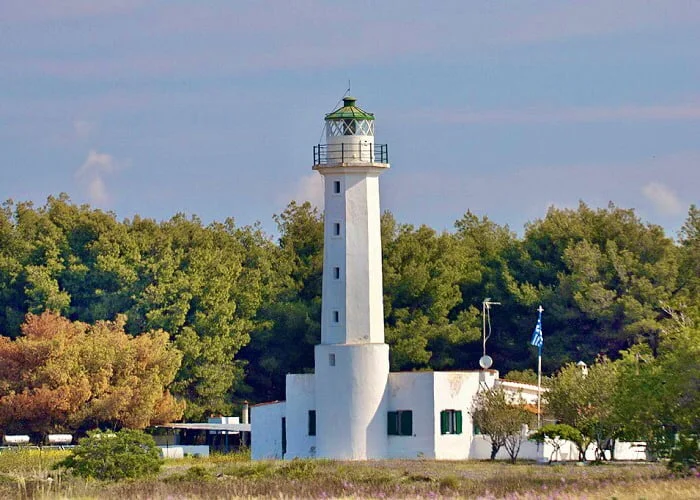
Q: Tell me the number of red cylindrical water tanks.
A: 0